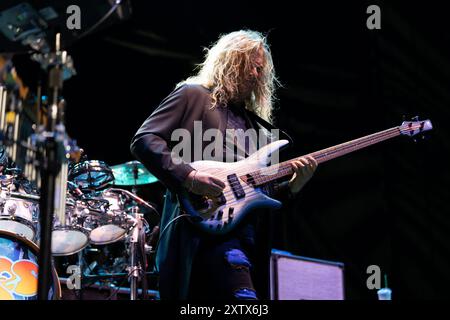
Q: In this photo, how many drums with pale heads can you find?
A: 3